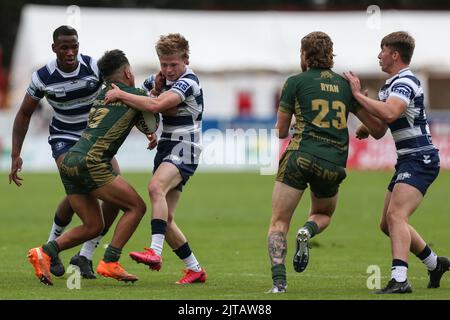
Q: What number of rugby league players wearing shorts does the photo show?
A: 5